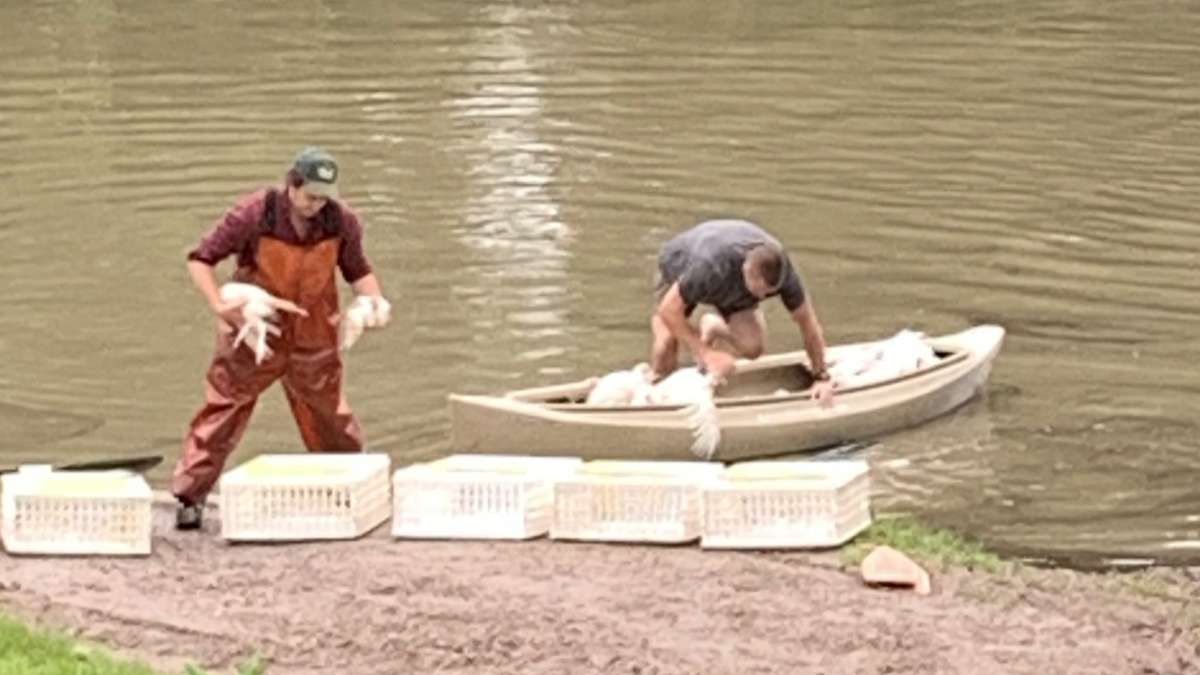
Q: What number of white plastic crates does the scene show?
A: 5